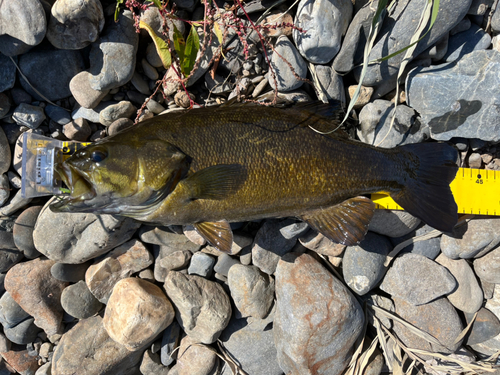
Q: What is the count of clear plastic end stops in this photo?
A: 1